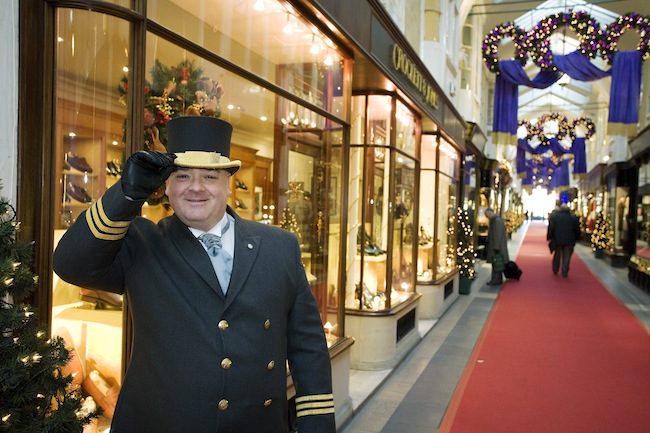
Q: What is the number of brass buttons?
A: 6